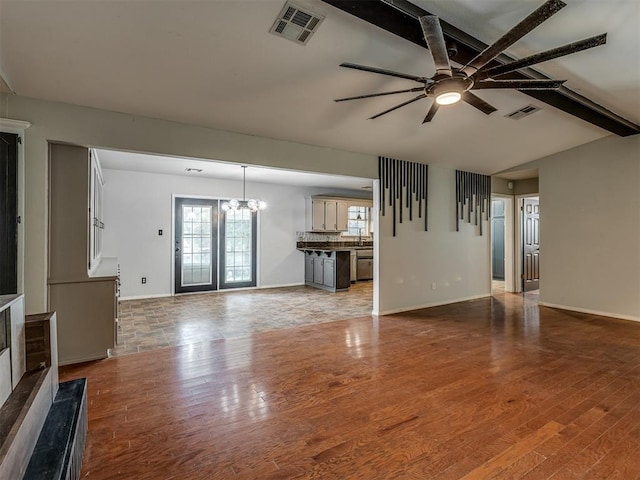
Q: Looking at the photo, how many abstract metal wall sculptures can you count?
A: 2